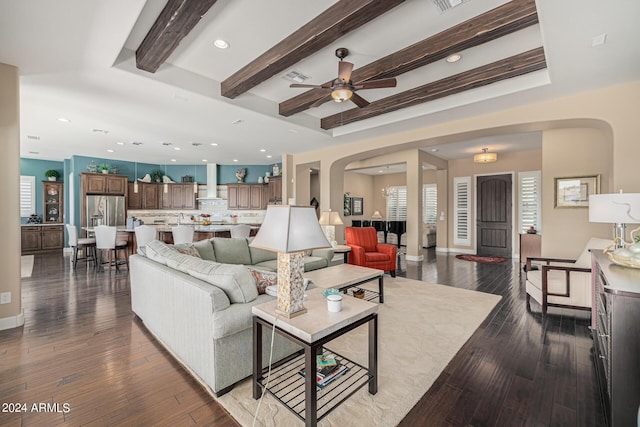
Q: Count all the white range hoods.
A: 1